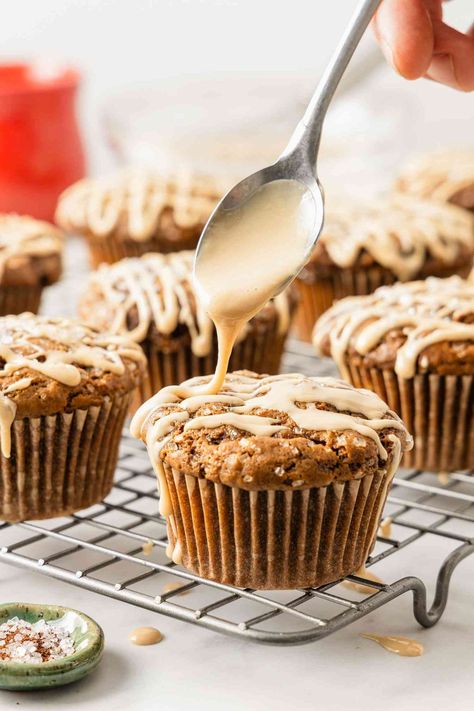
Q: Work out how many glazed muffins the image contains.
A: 8